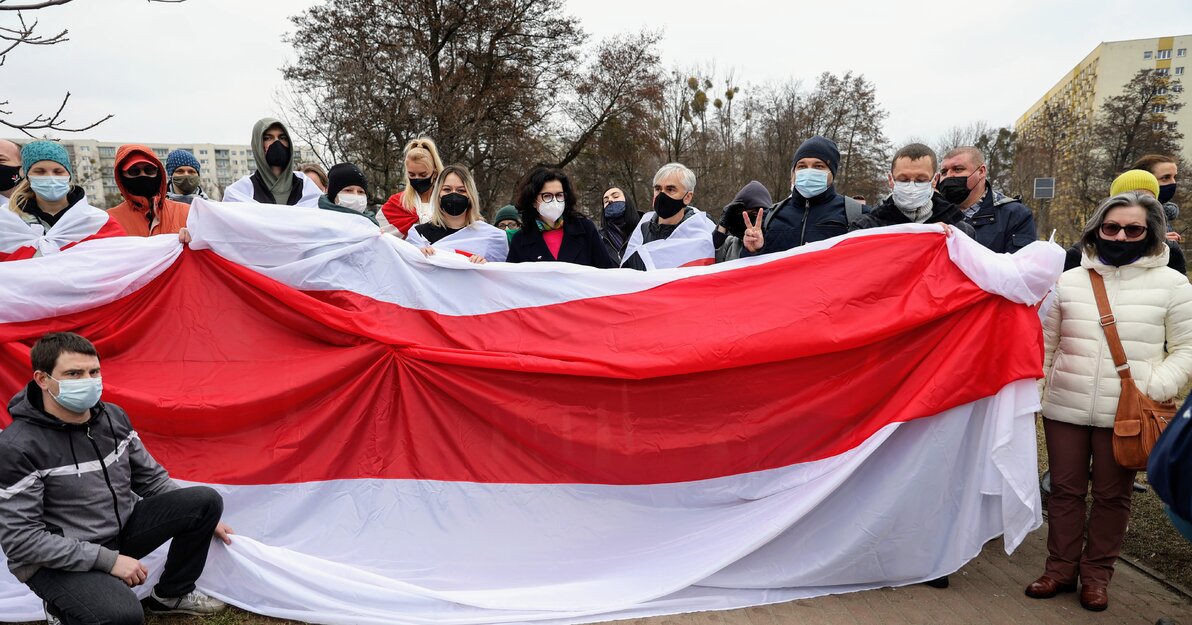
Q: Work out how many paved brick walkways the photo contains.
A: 1